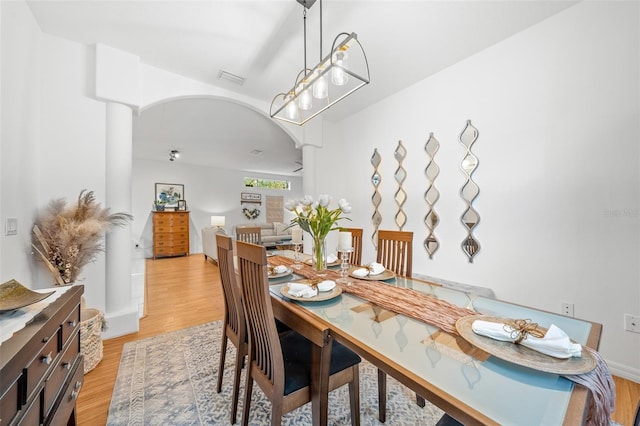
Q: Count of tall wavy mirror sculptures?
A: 4